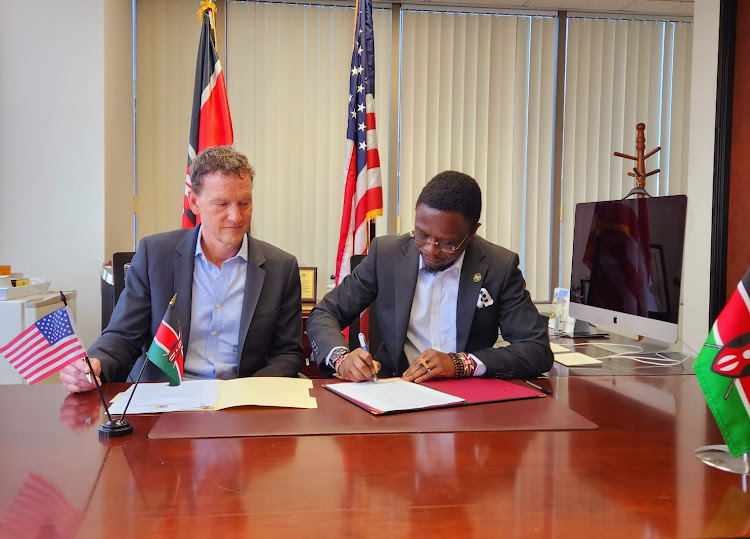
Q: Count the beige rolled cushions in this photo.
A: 0